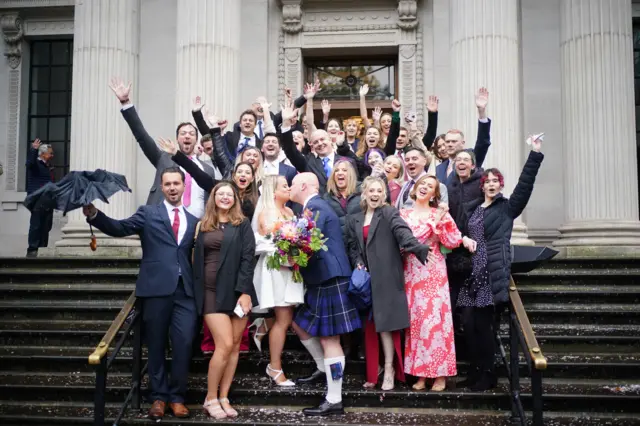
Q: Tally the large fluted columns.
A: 4